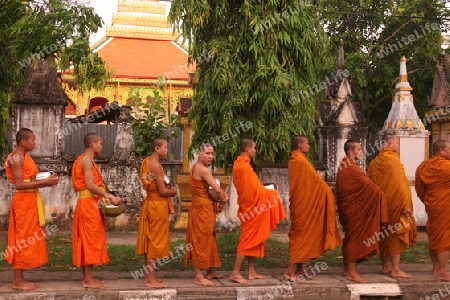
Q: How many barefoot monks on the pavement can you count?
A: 9